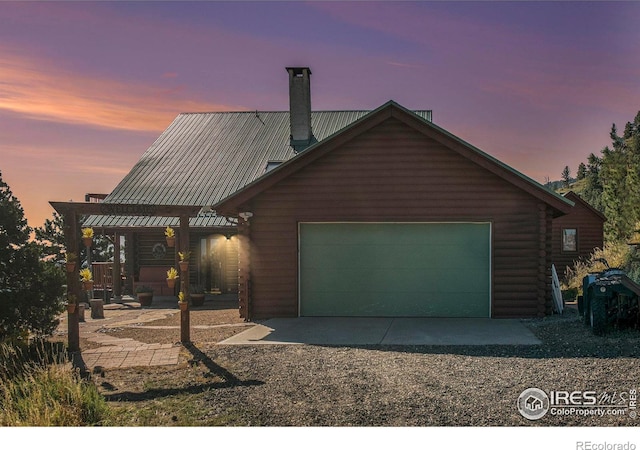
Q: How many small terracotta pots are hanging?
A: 8